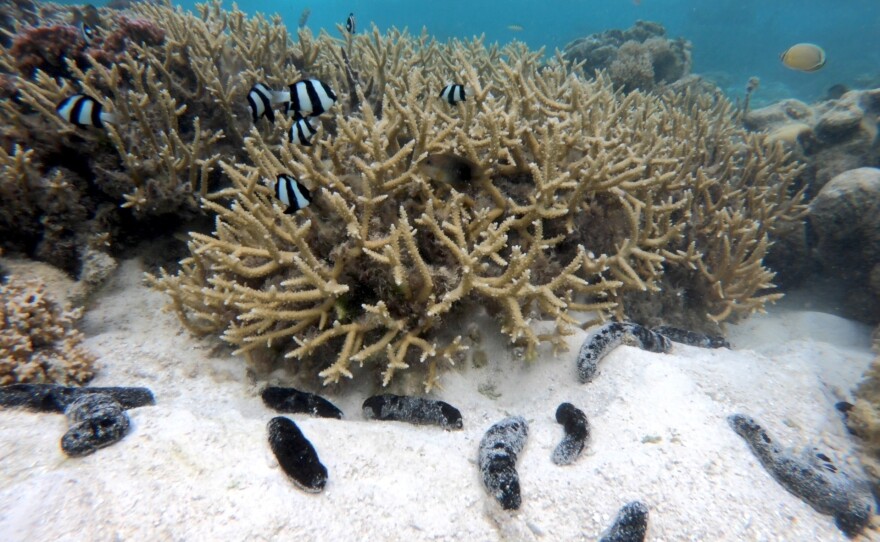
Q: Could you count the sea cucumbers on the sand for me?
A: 11